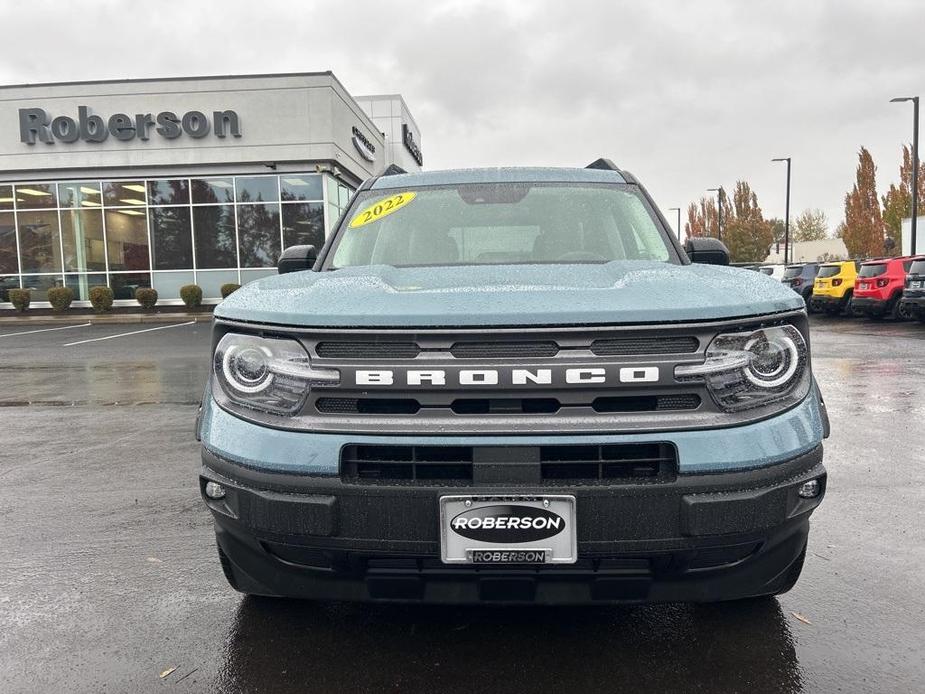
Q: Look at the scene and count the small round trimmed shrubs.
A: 6